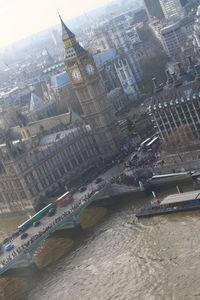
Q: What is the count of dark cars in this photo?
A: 5